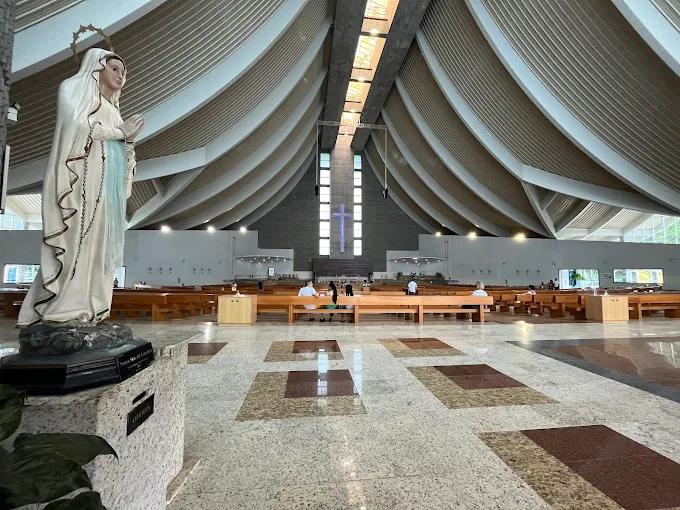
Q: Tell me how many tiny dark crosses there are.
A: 12